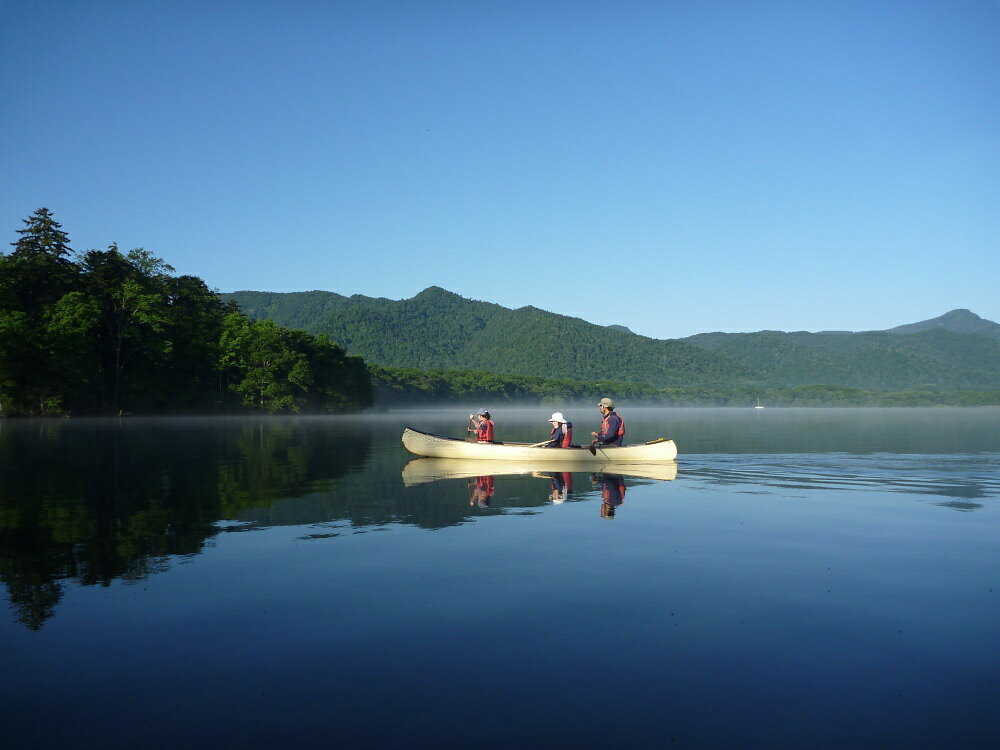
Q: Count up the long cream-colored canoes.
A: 1